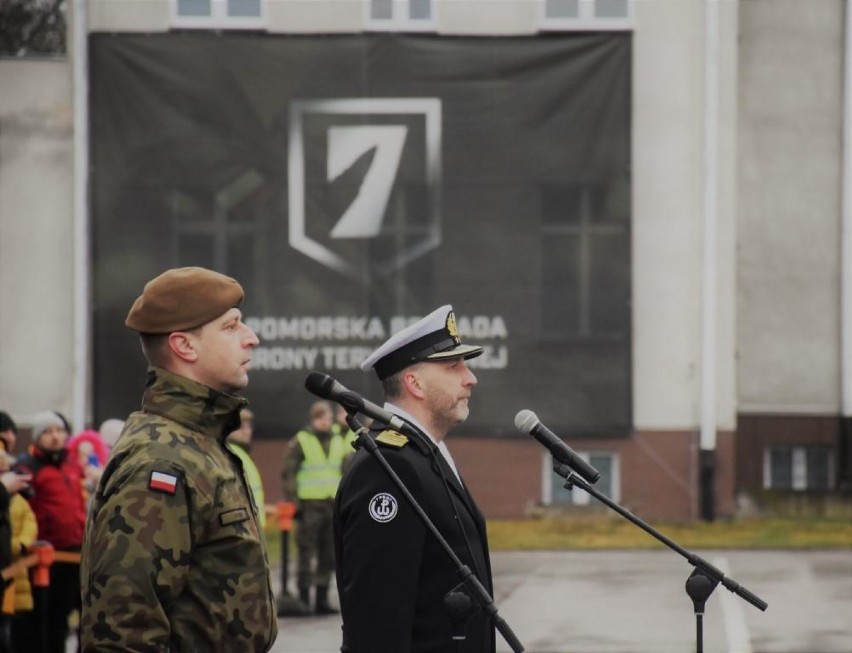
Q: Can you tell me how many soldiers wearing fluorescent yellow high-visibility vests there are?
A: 3